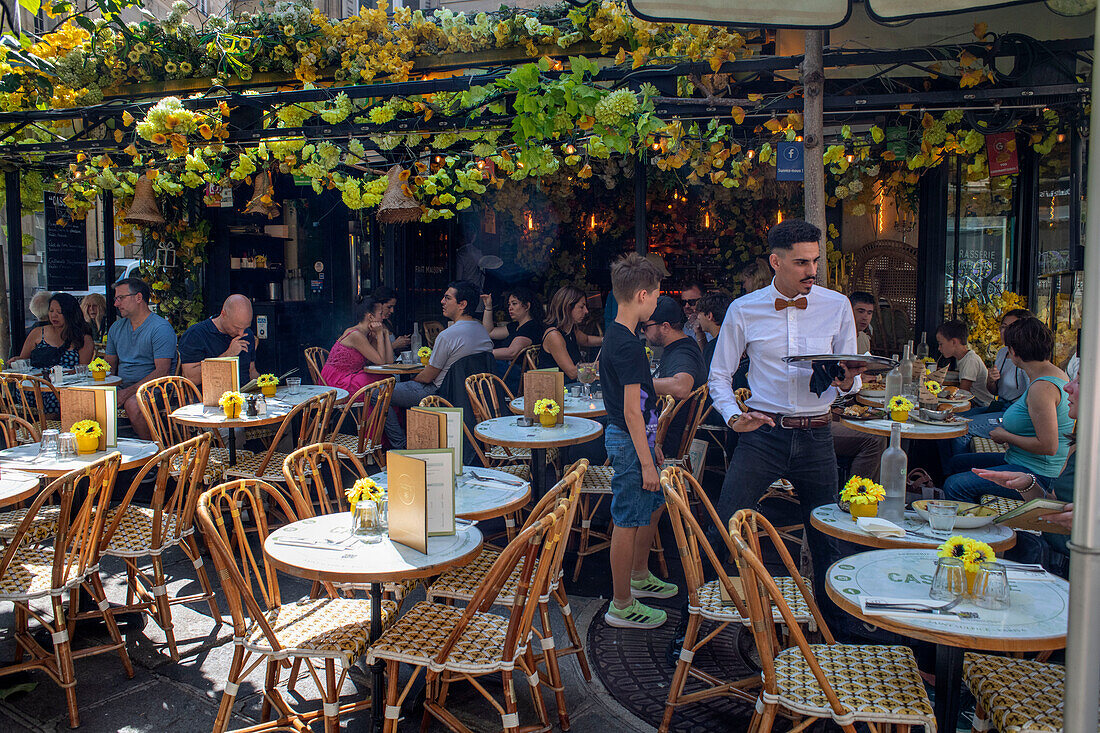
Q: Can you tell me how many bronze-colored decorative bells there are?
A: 3